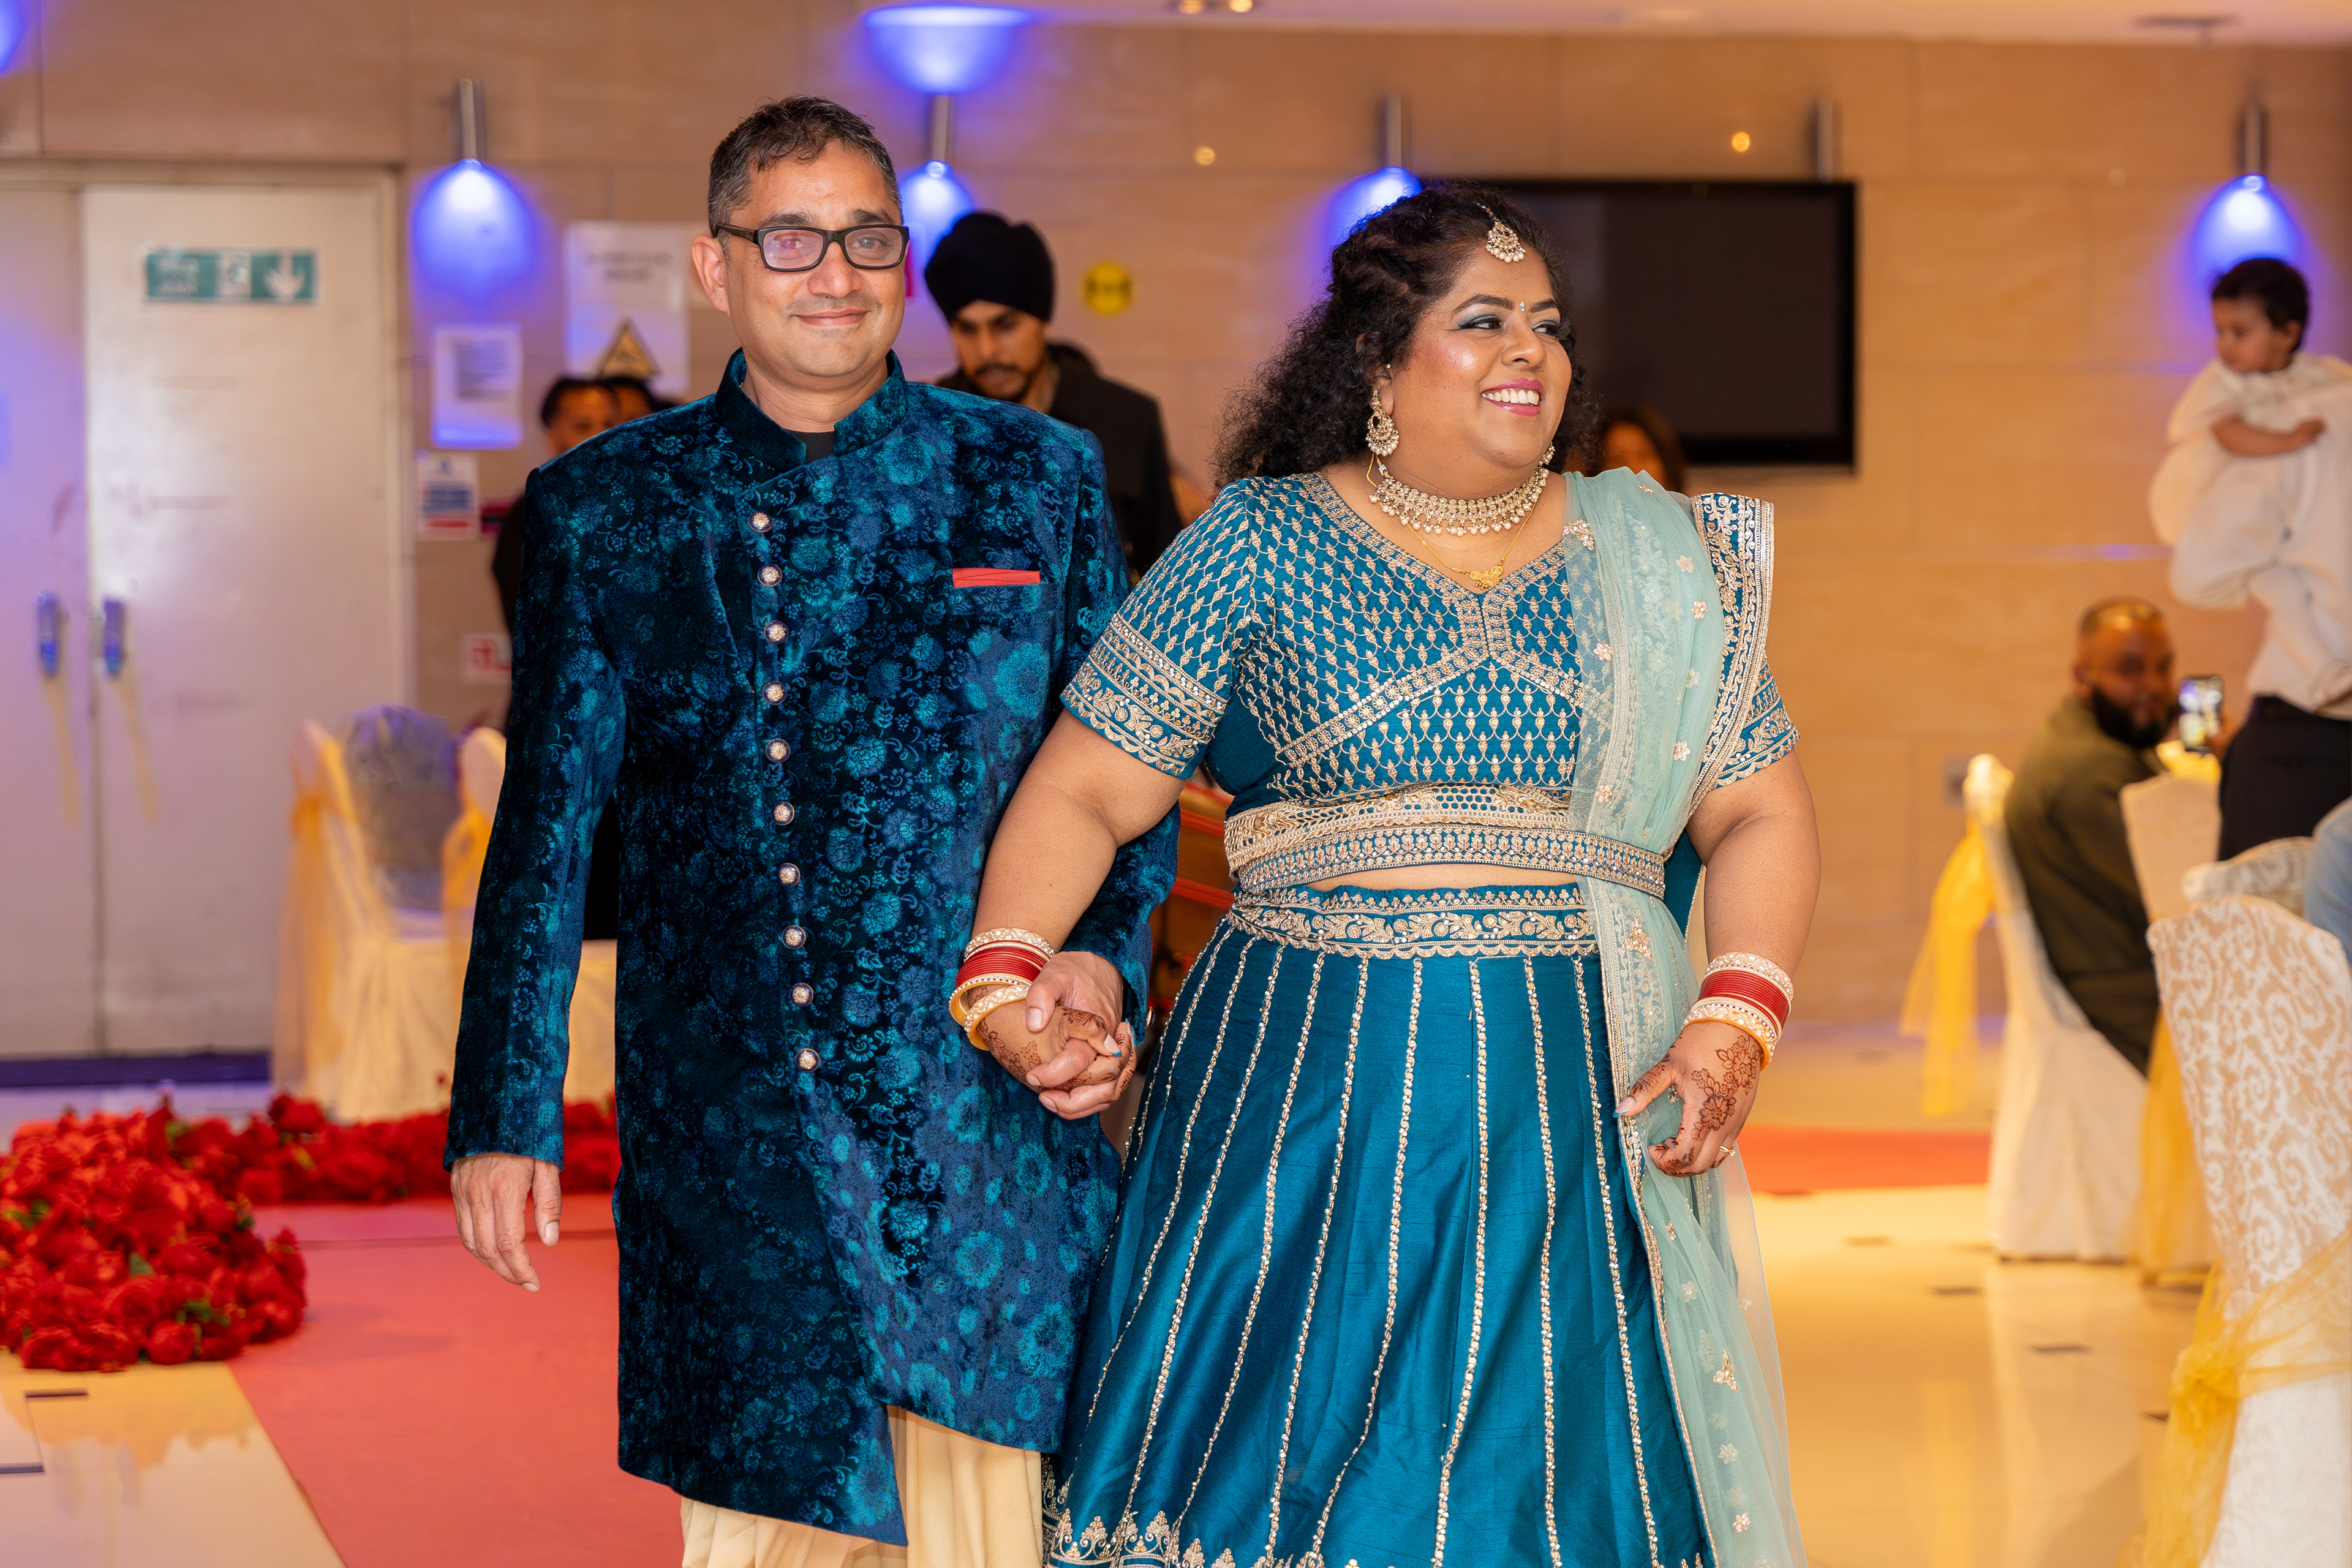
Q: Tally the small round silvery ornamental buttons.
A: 10